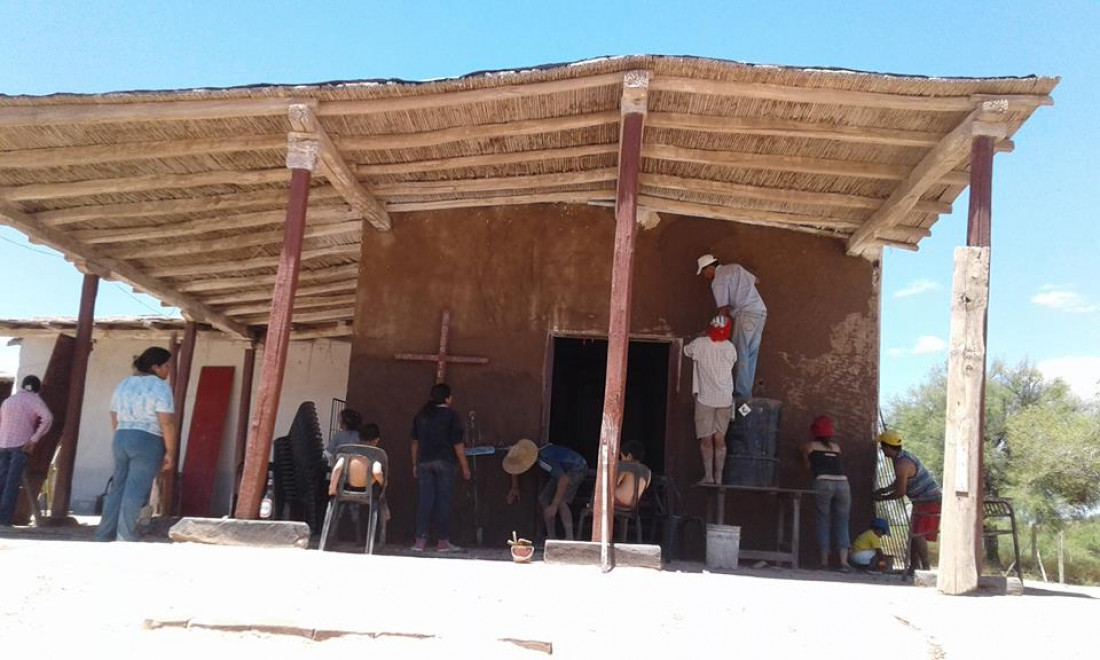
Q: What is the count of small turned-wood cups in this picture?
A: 0